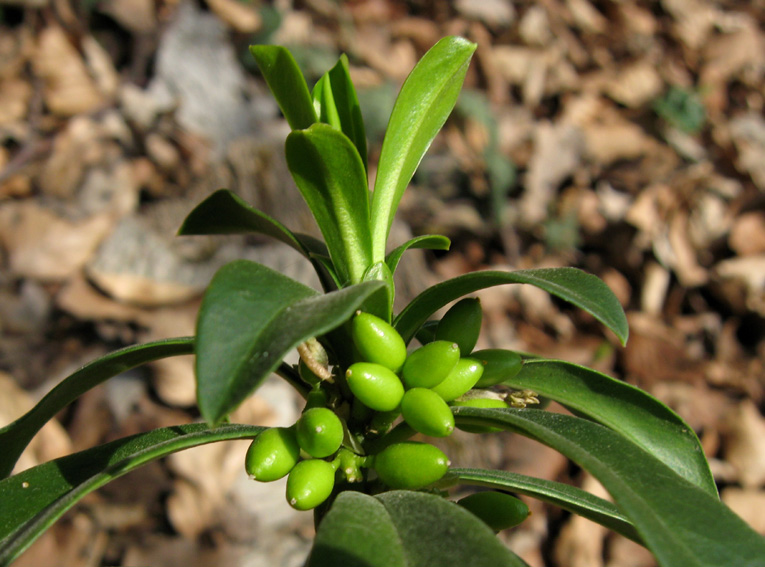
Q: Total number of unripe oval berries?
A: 13